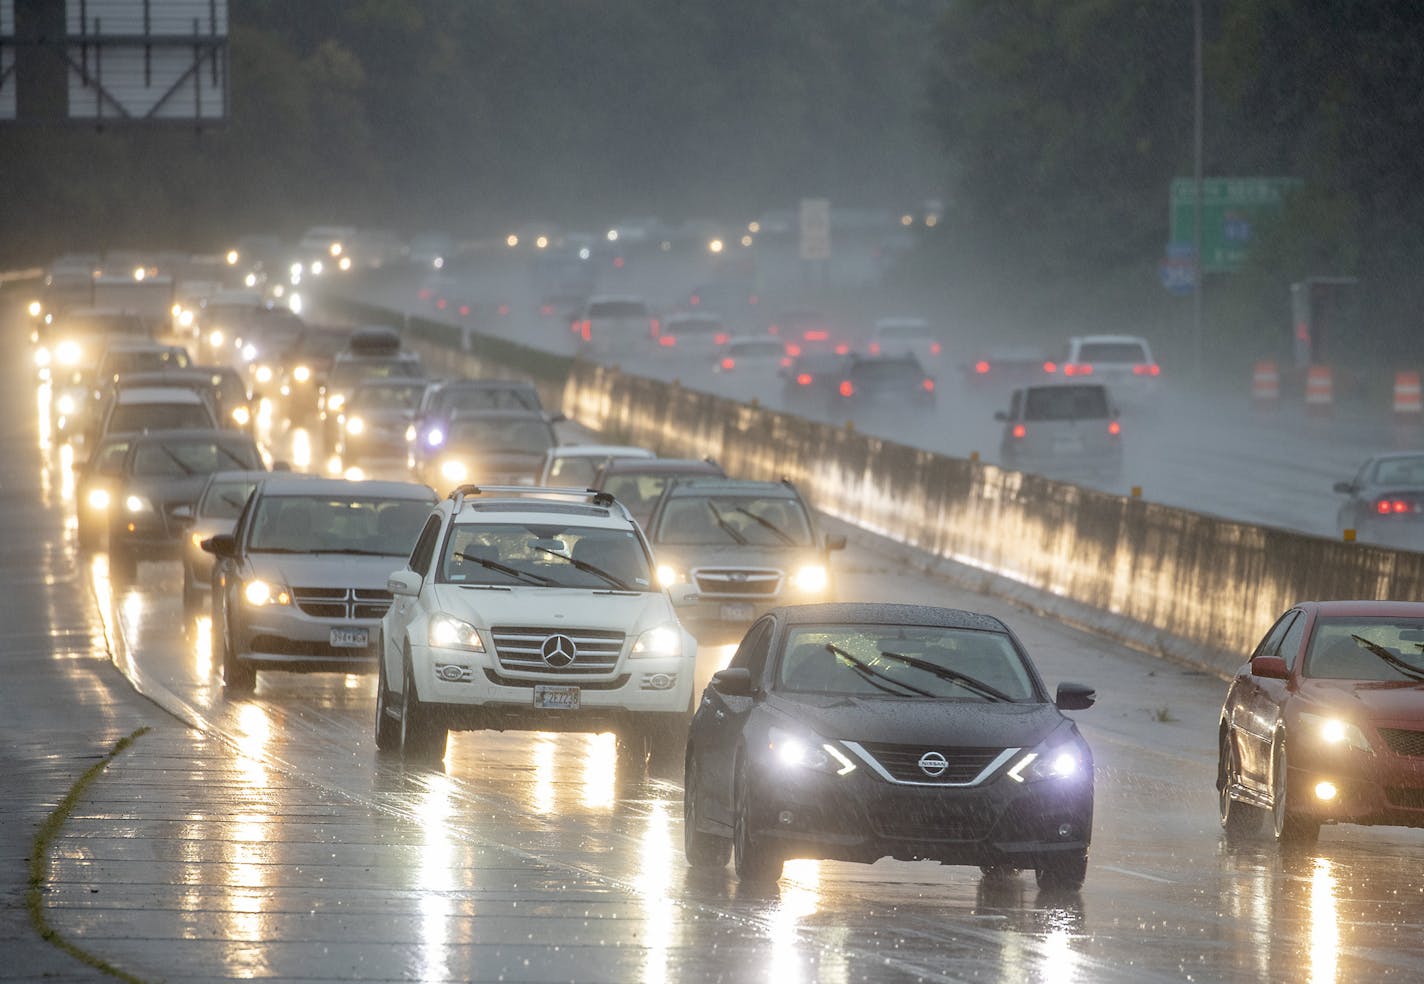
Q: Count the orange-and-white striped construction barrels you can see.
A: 3